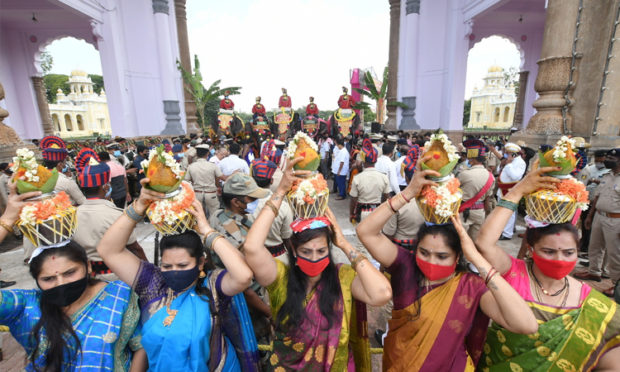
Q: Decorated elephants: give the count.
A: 5